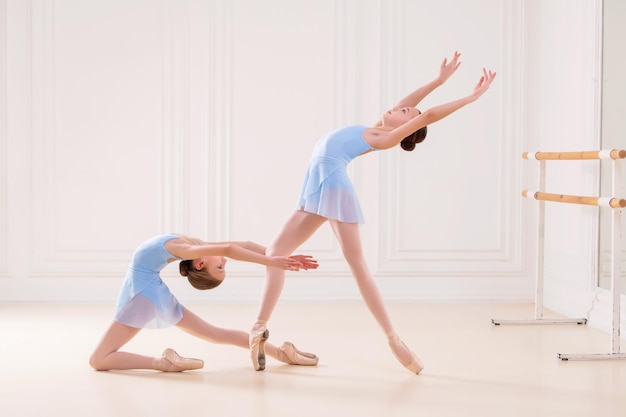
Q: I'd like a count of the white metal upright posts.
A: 2